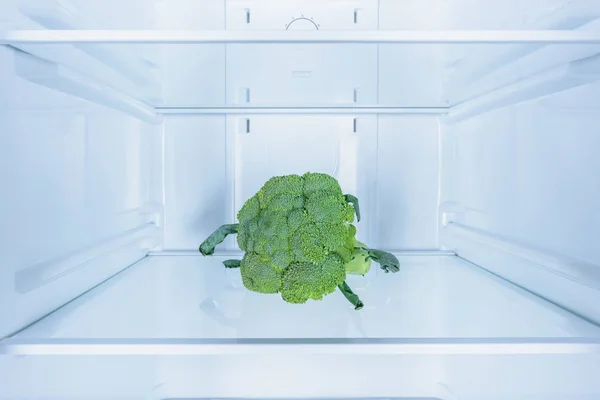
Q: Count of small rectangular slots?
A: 6